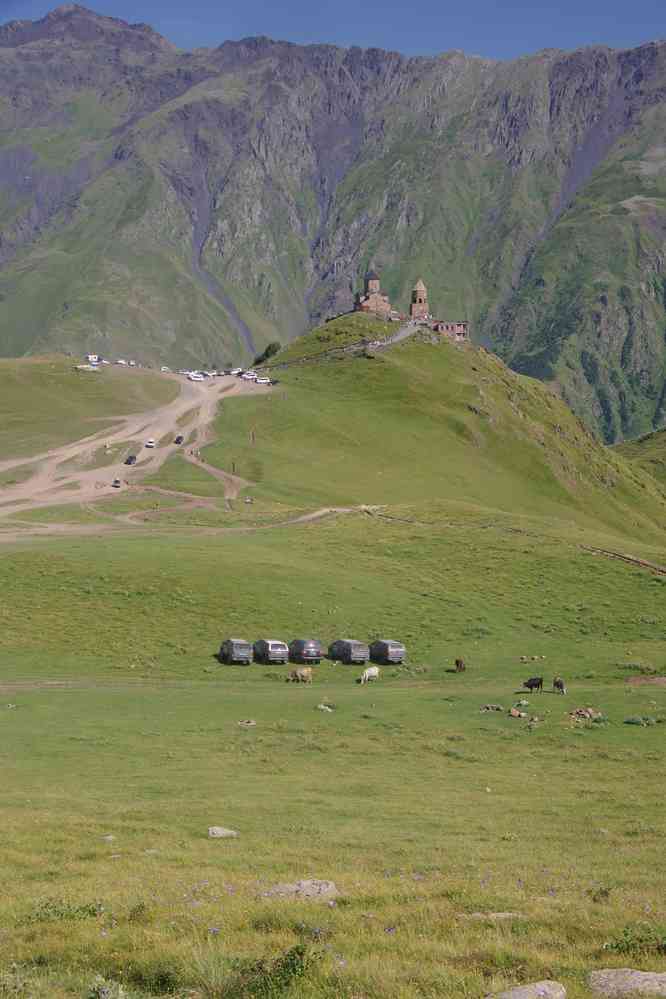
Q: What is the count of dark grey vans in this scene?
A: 5